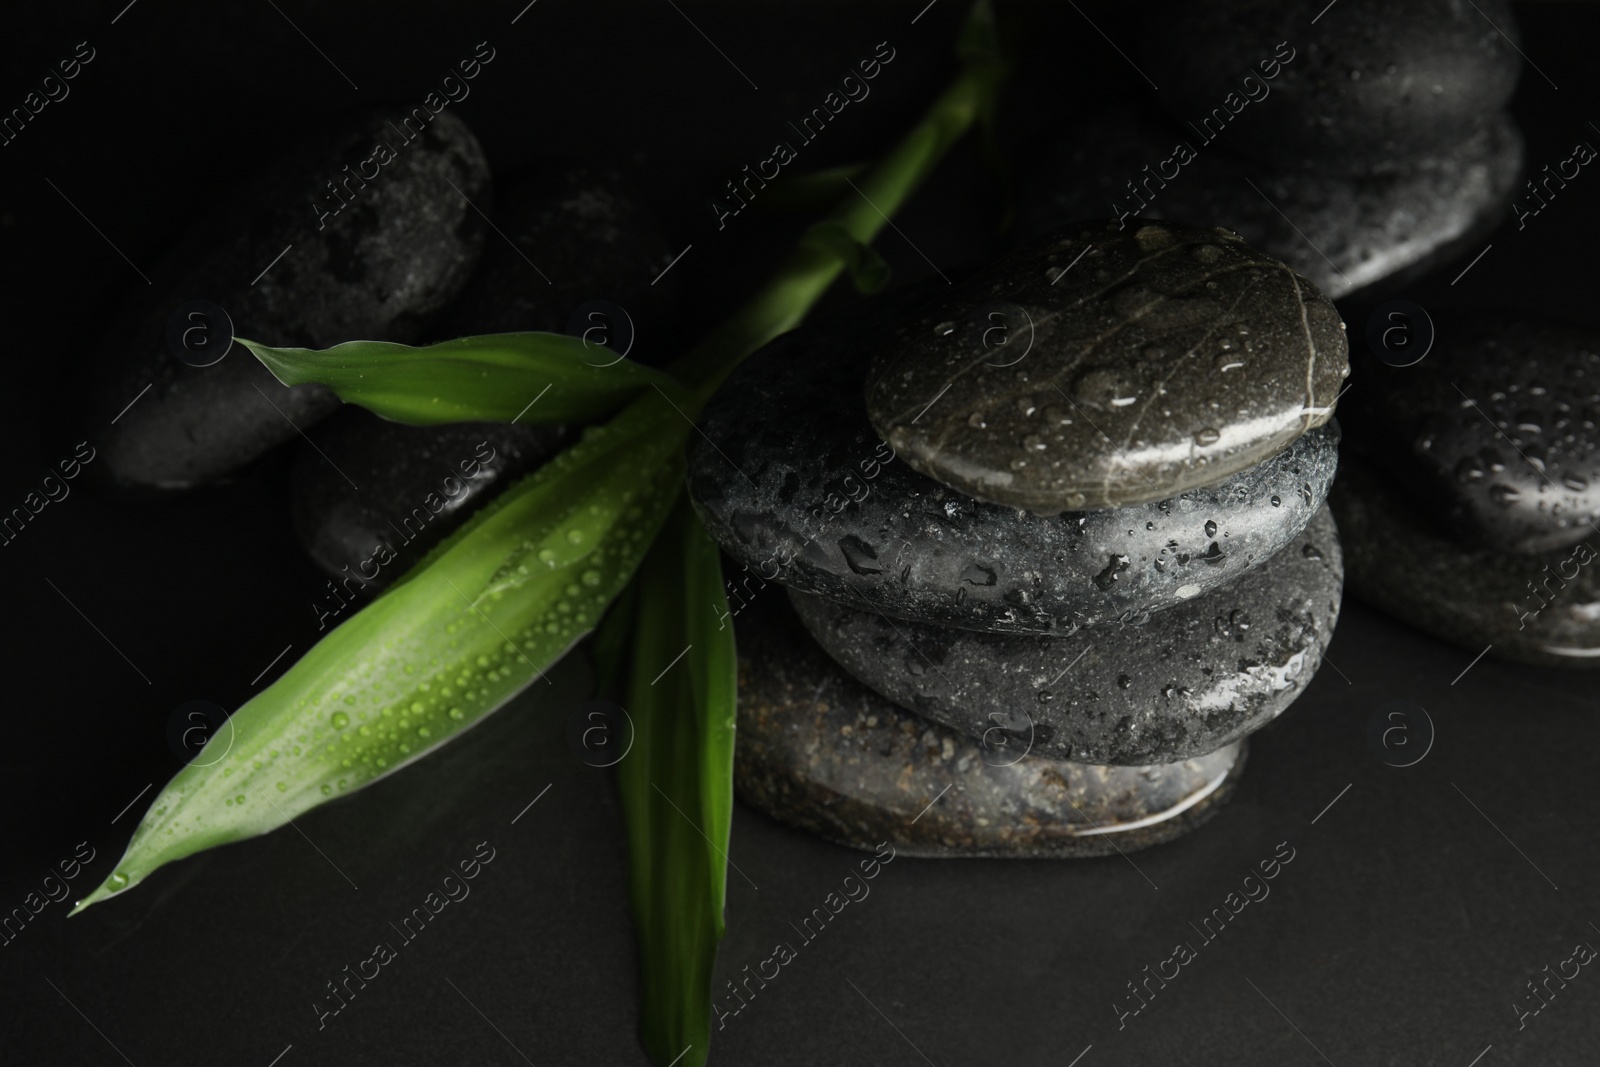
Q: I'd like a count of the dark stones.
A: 10